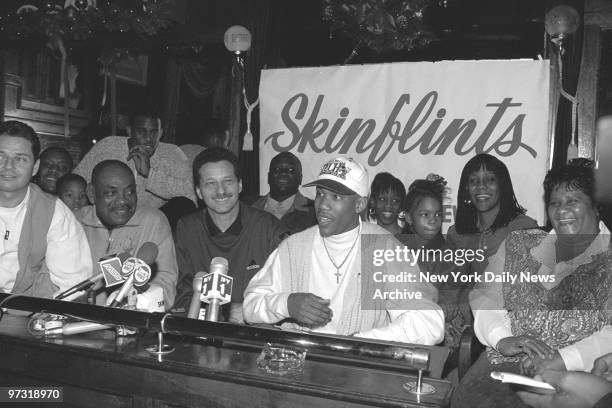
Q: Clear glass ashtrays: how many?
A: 1